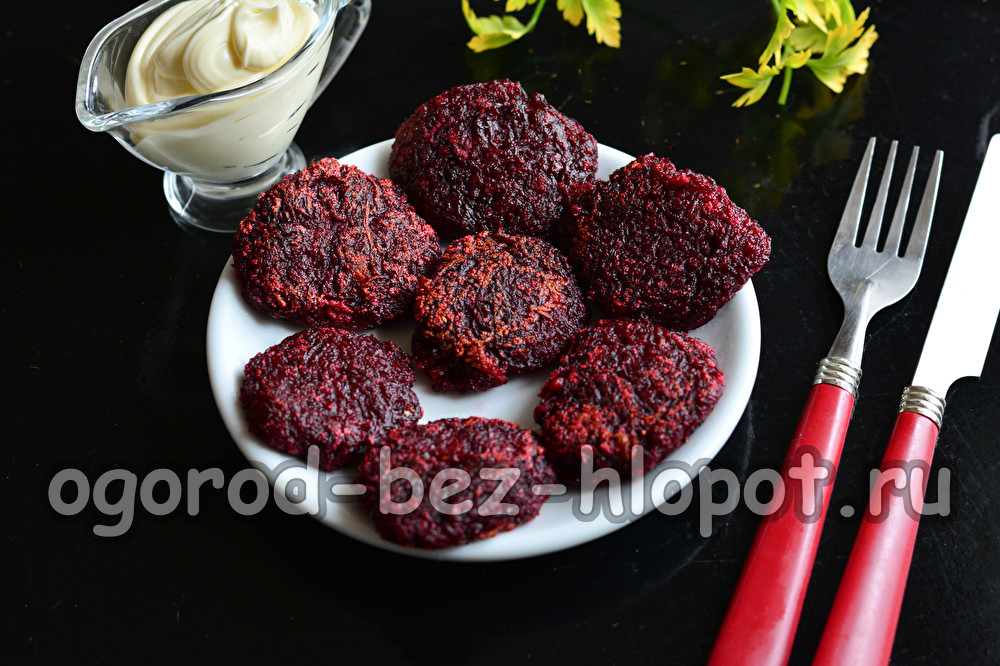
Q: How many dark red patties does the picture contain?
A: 7